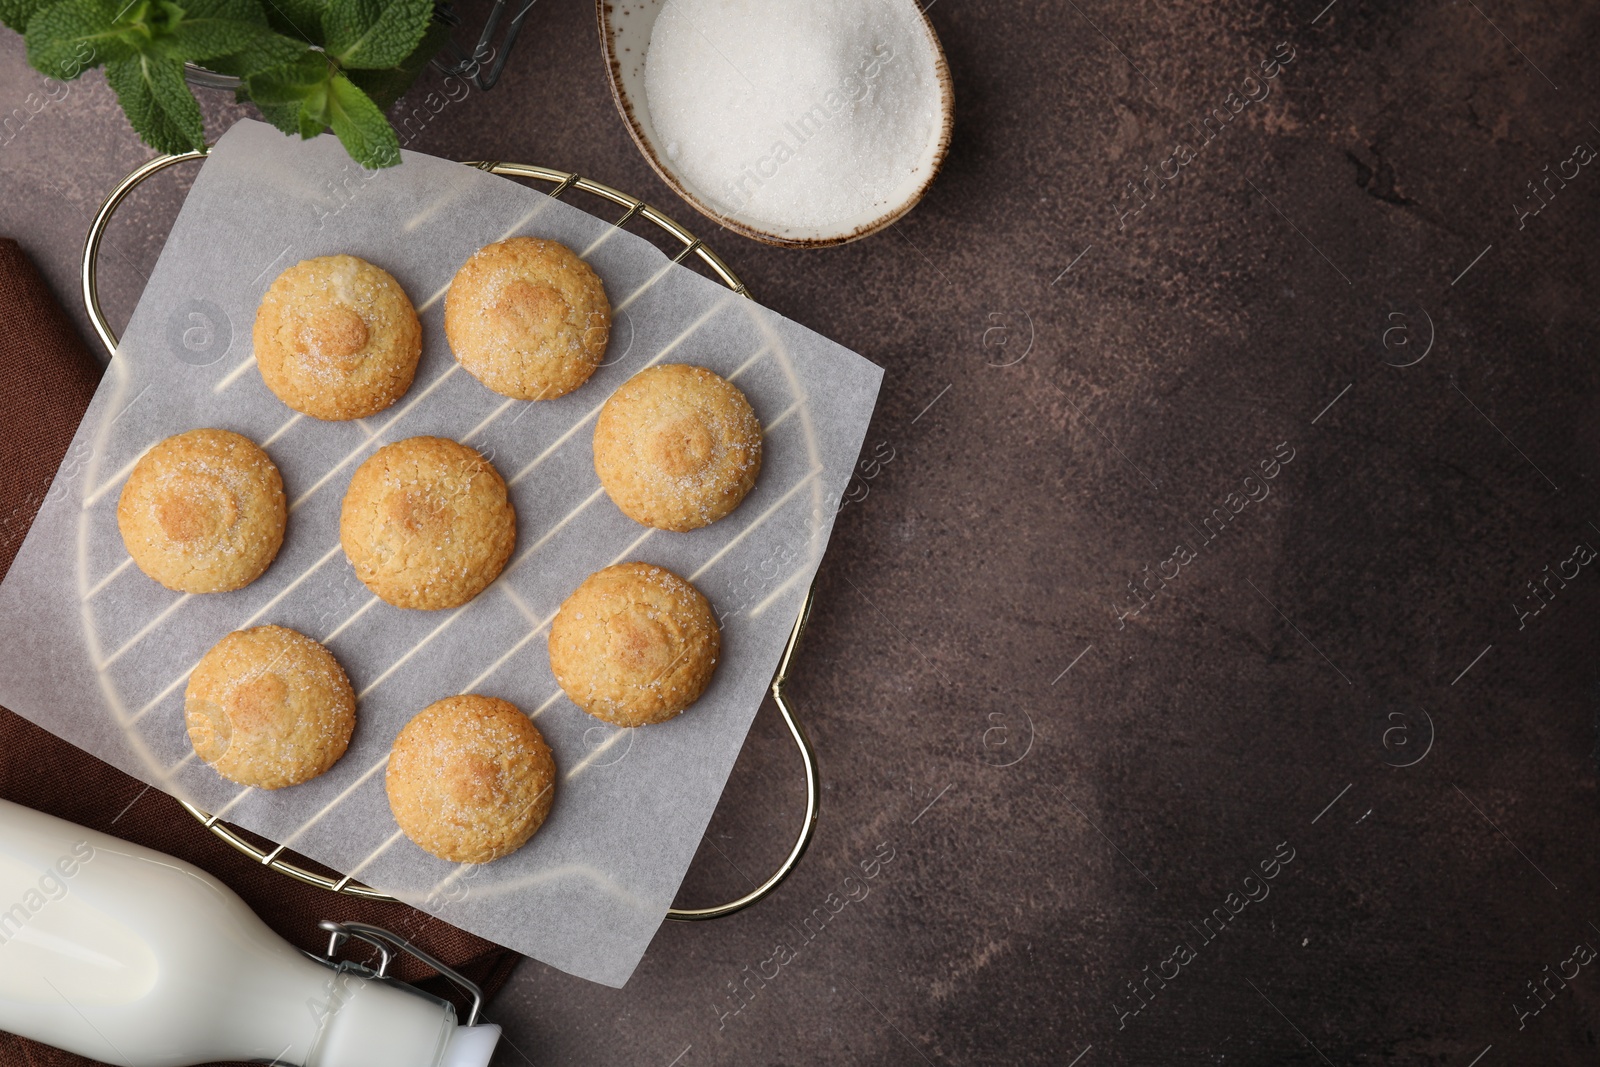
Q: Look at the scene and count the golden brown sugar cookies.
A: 8